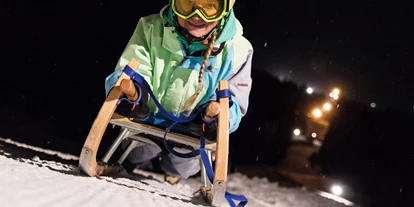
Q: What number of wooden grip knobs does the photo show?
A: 2